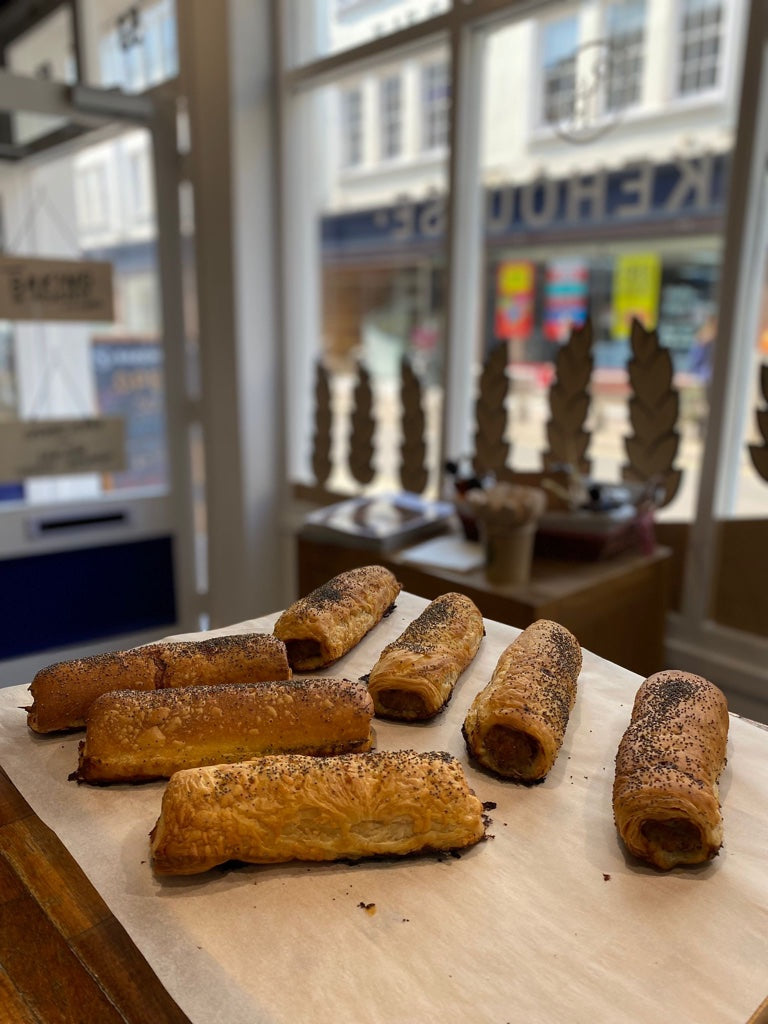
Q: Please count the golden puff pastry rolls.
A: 7